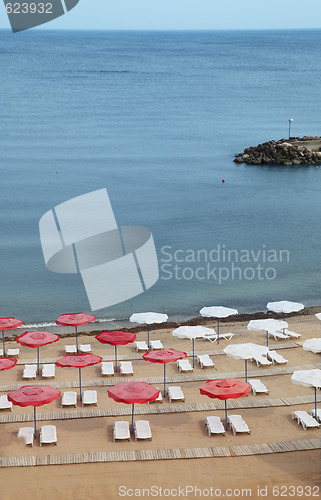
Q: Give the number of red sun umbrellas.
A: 10